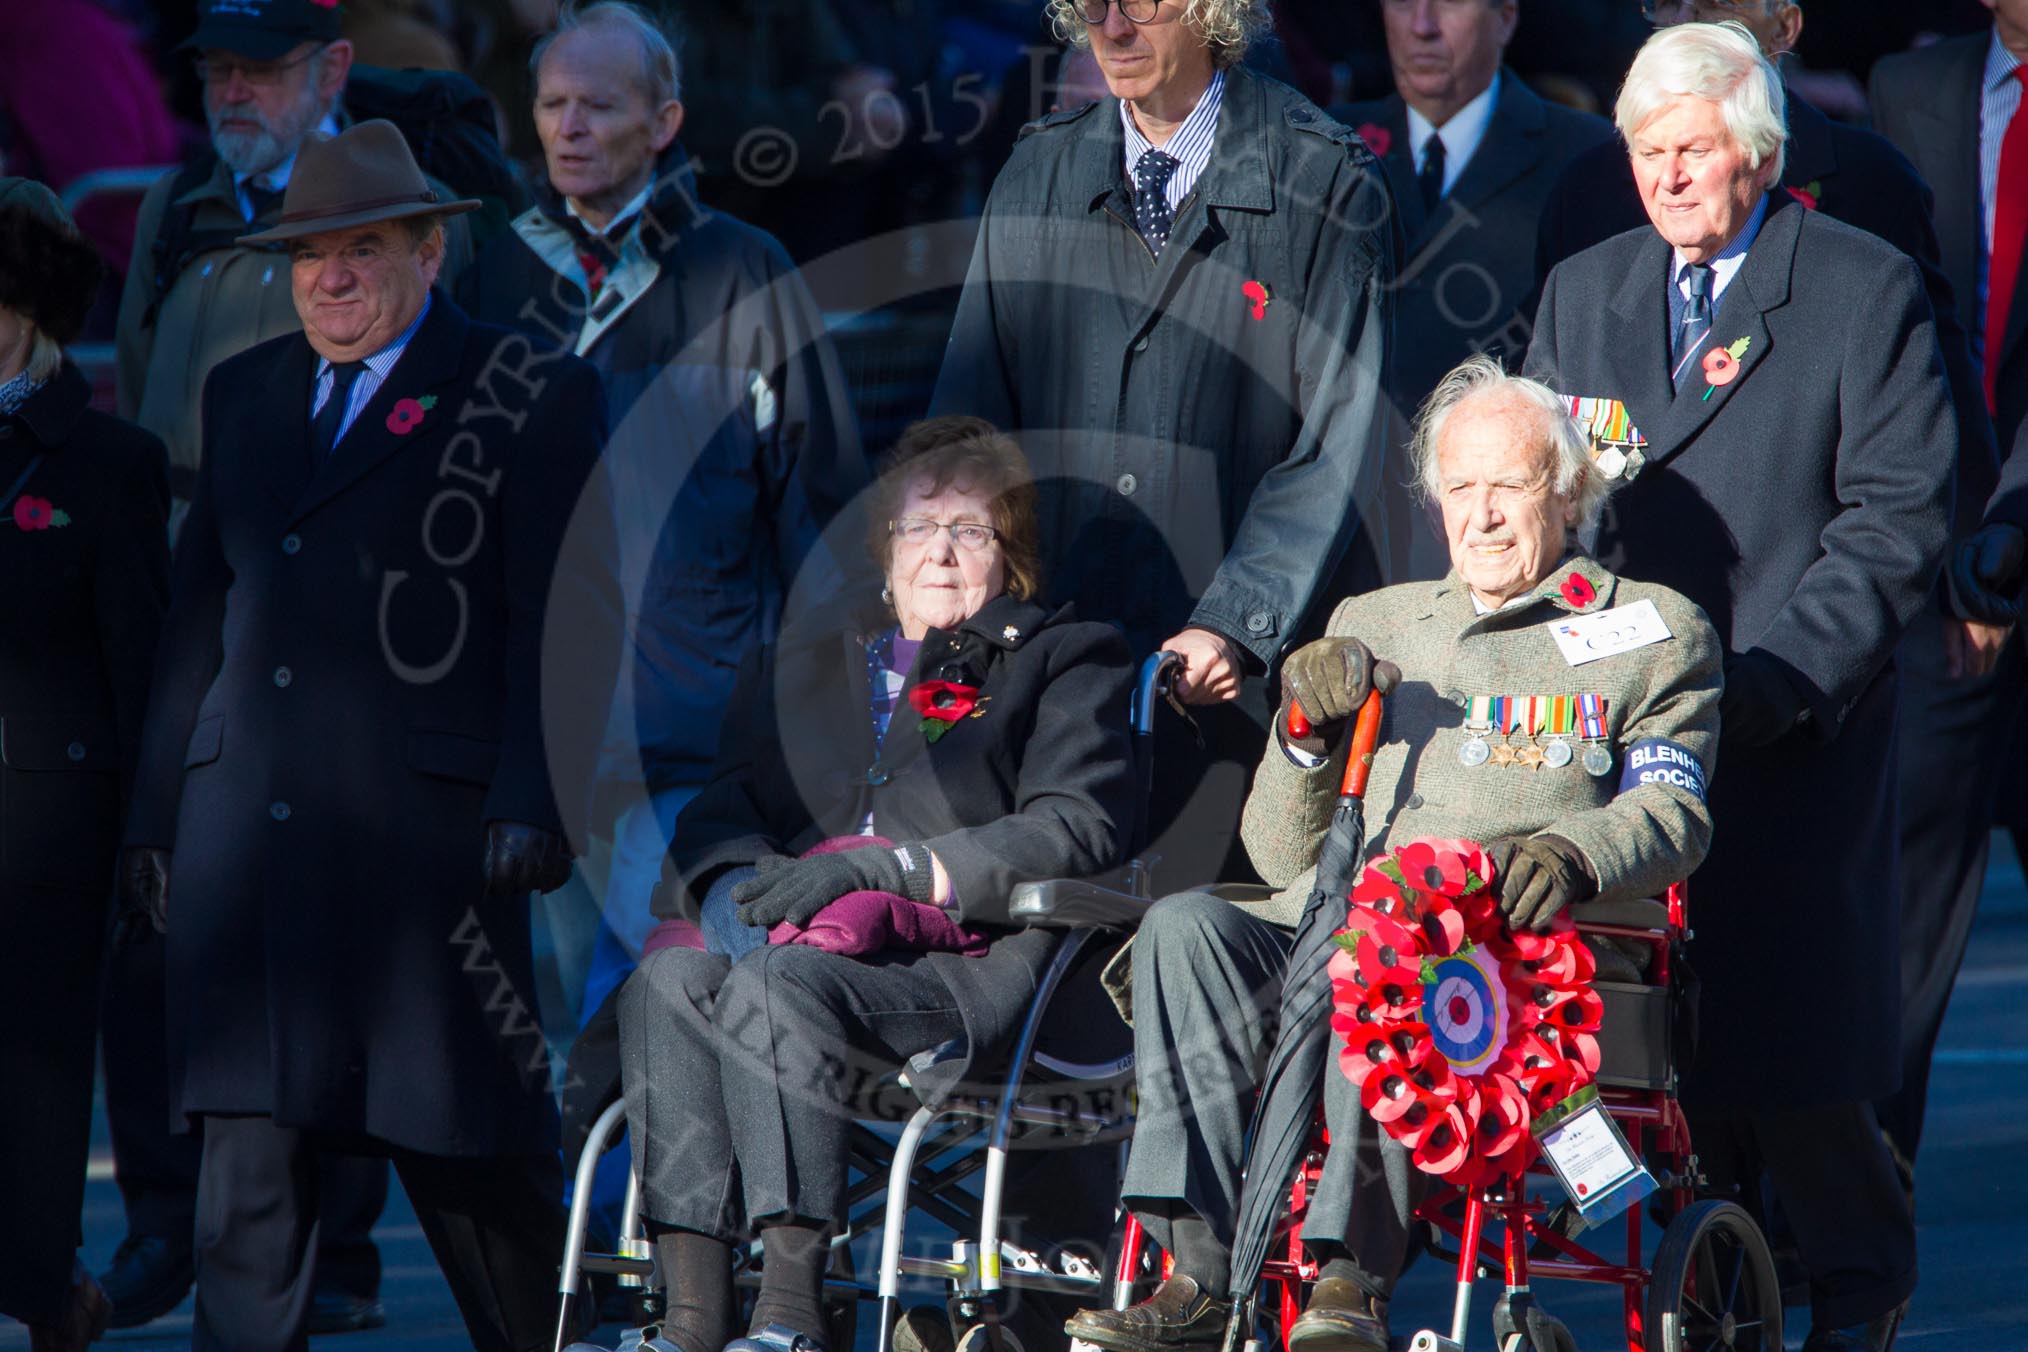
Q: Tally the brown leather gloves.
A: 2